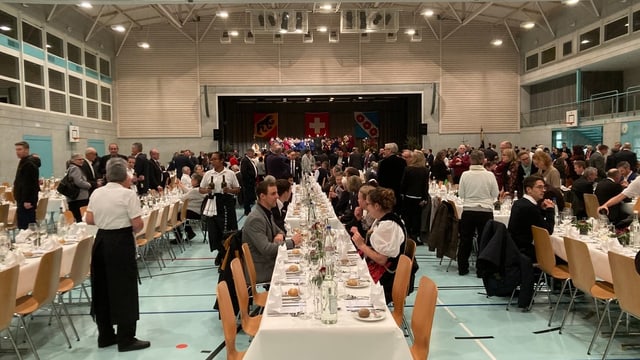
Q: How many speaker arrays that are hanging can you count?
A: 2